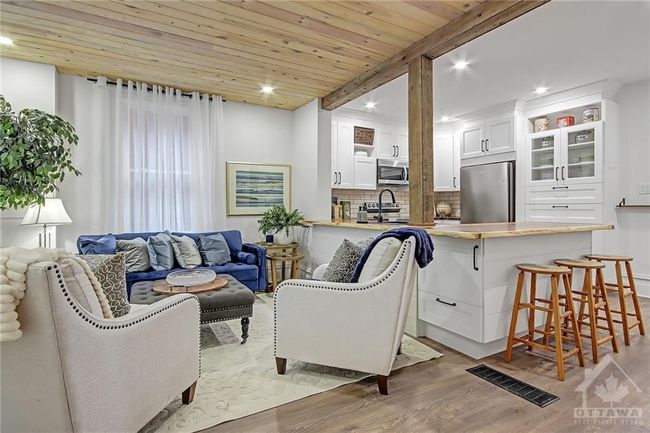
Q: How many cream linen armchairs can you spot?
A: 2